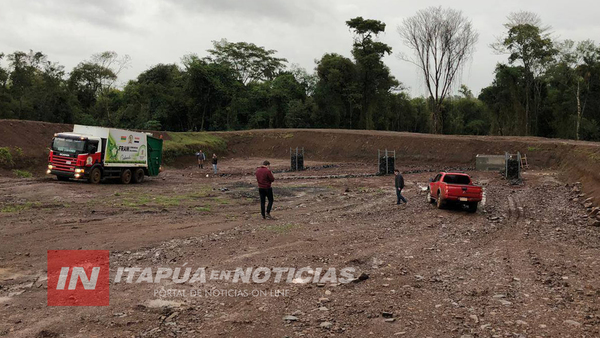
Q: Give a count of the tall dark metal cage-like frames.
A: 3